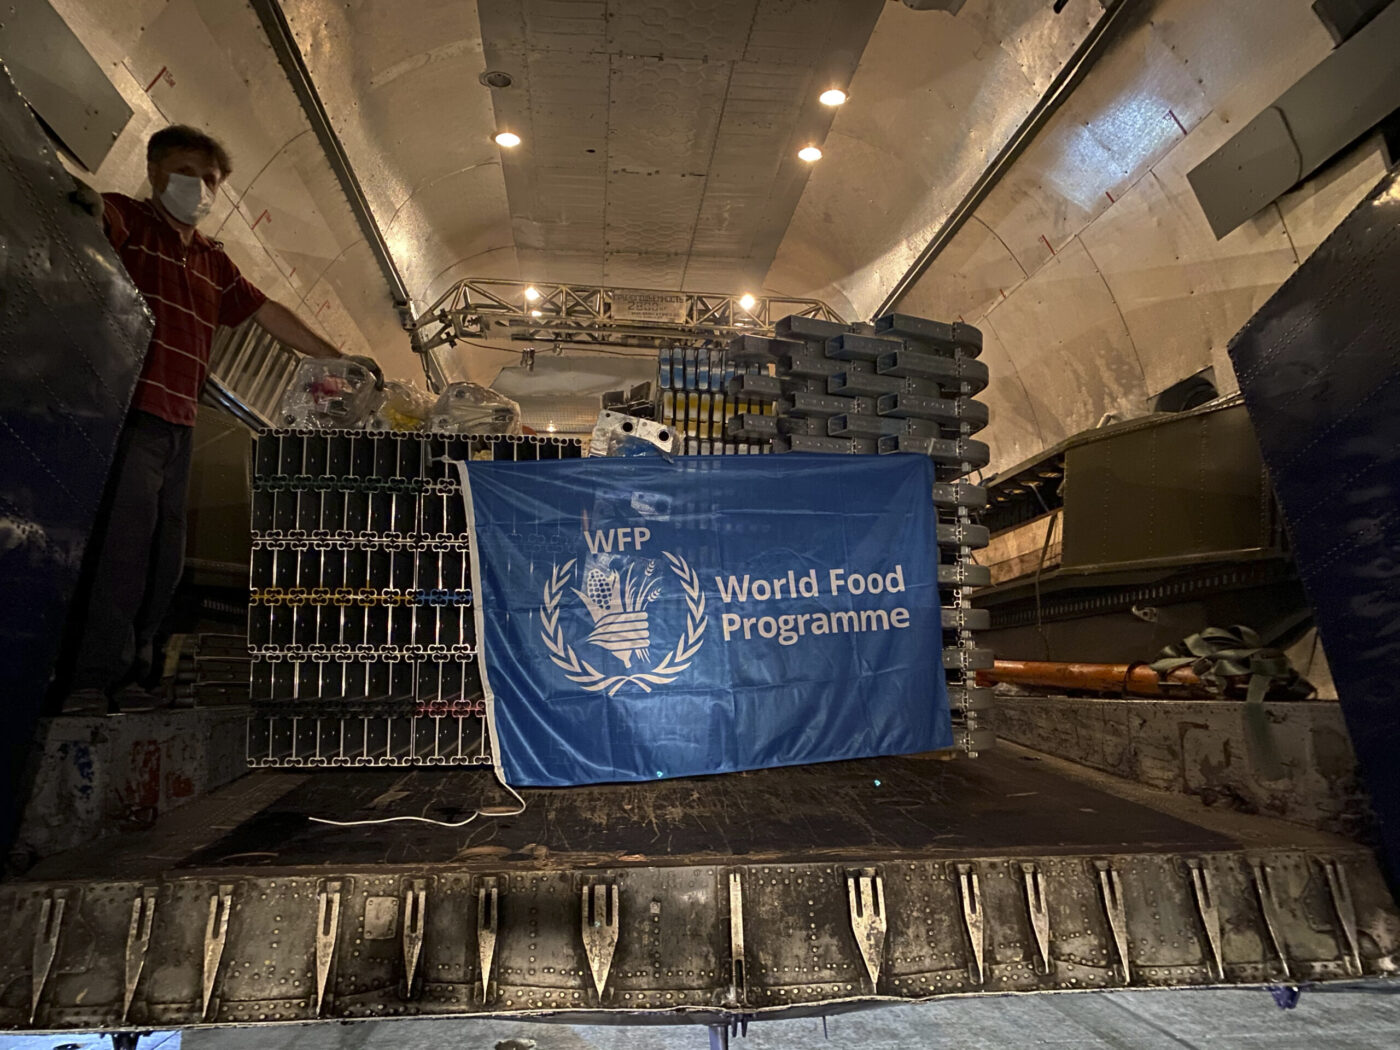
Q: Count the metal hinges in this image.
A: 15